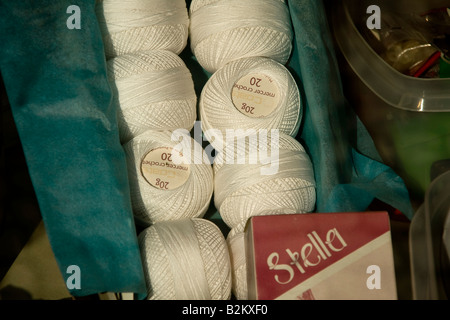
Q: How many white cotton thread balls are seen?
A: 8